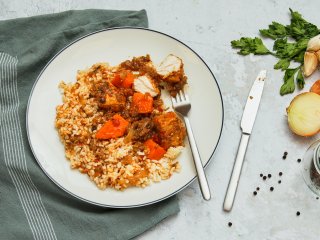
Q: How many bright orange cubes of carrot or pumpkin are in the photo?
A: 4